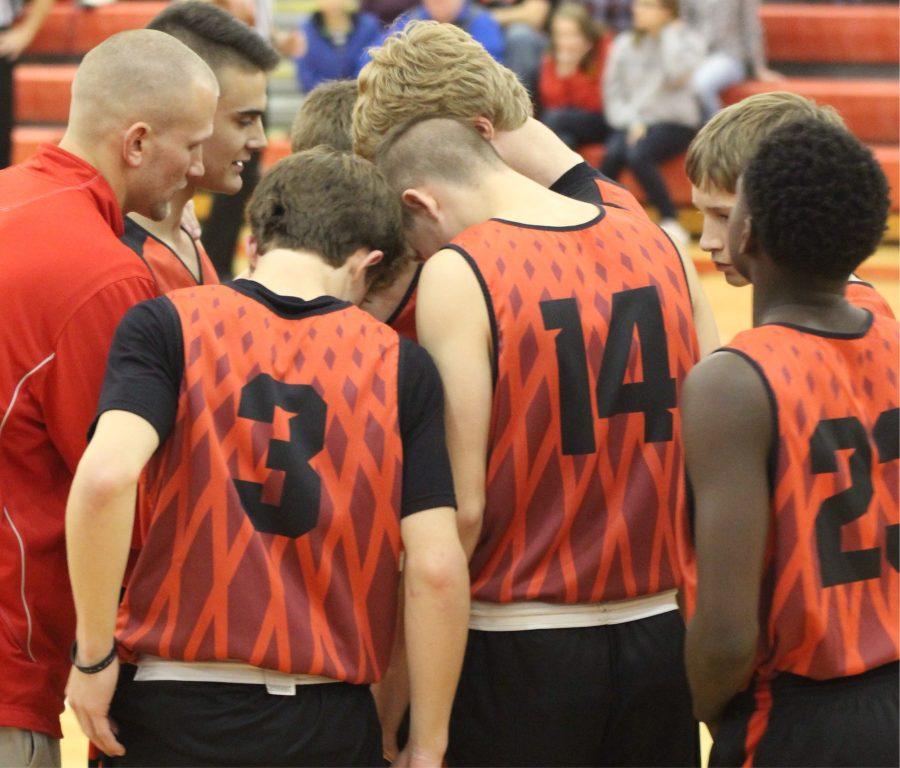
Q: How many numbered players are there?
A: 3